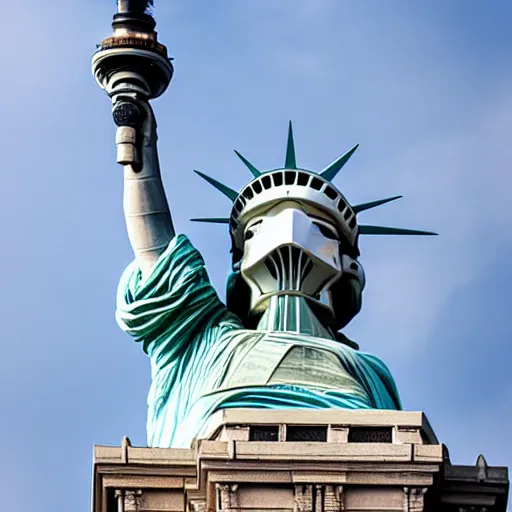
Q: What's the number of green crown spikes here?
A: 7